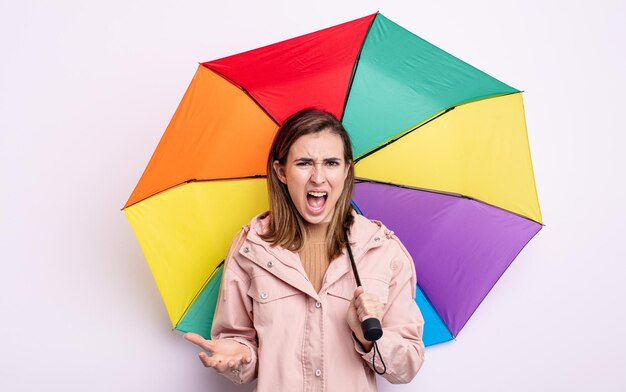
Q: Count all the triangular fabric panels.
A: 8